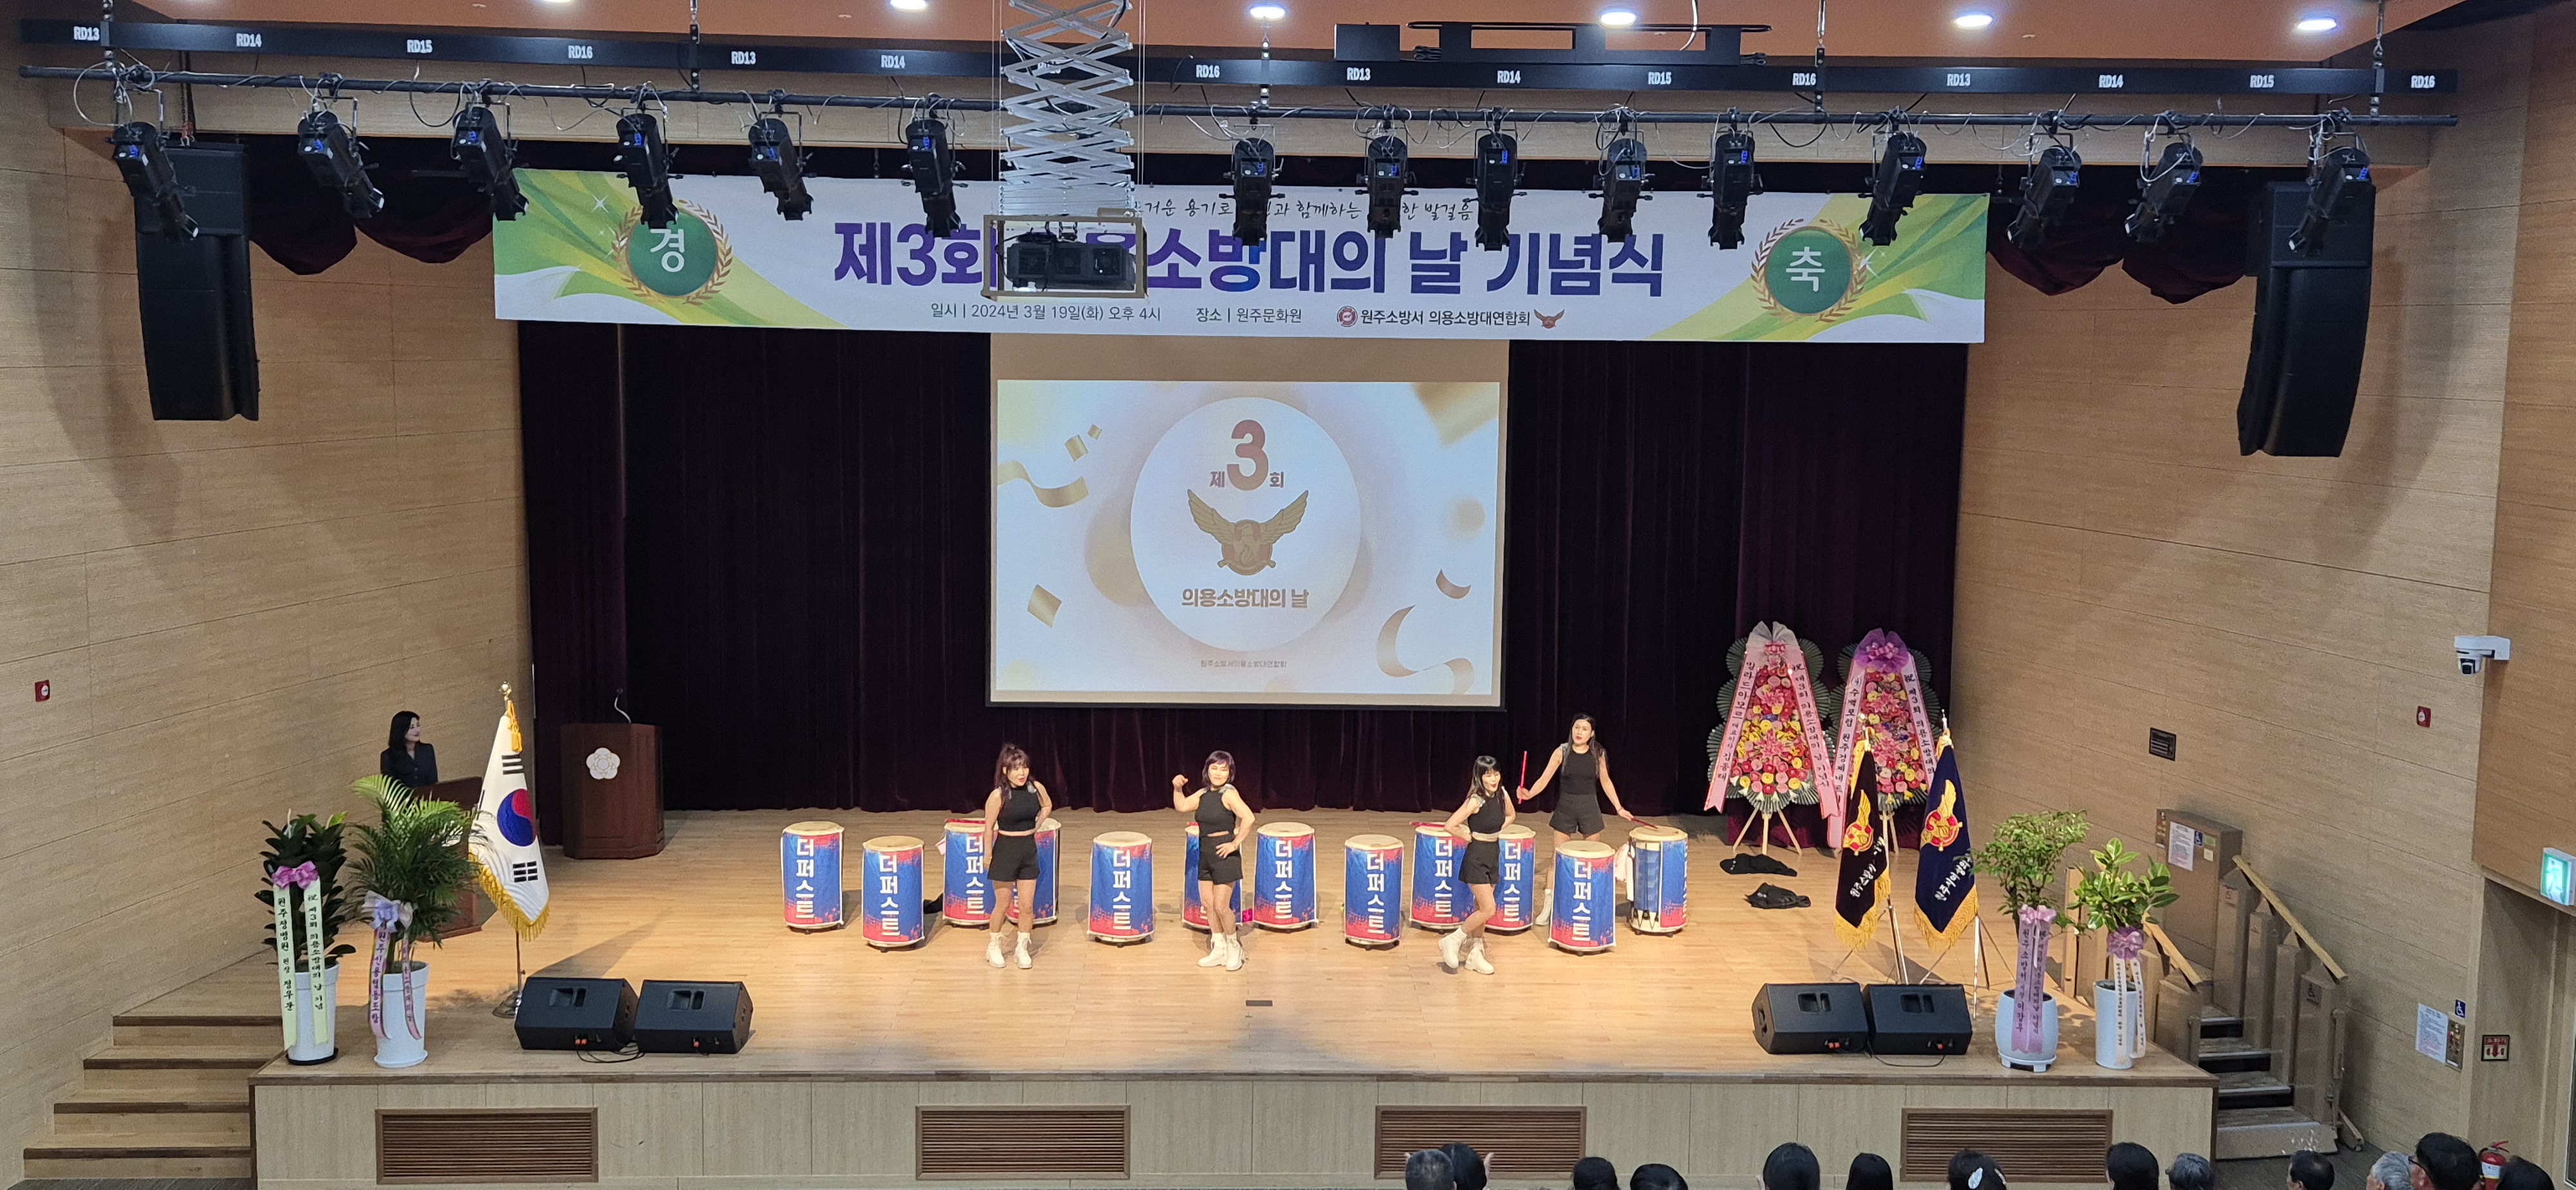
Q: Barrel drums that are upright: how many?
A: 12